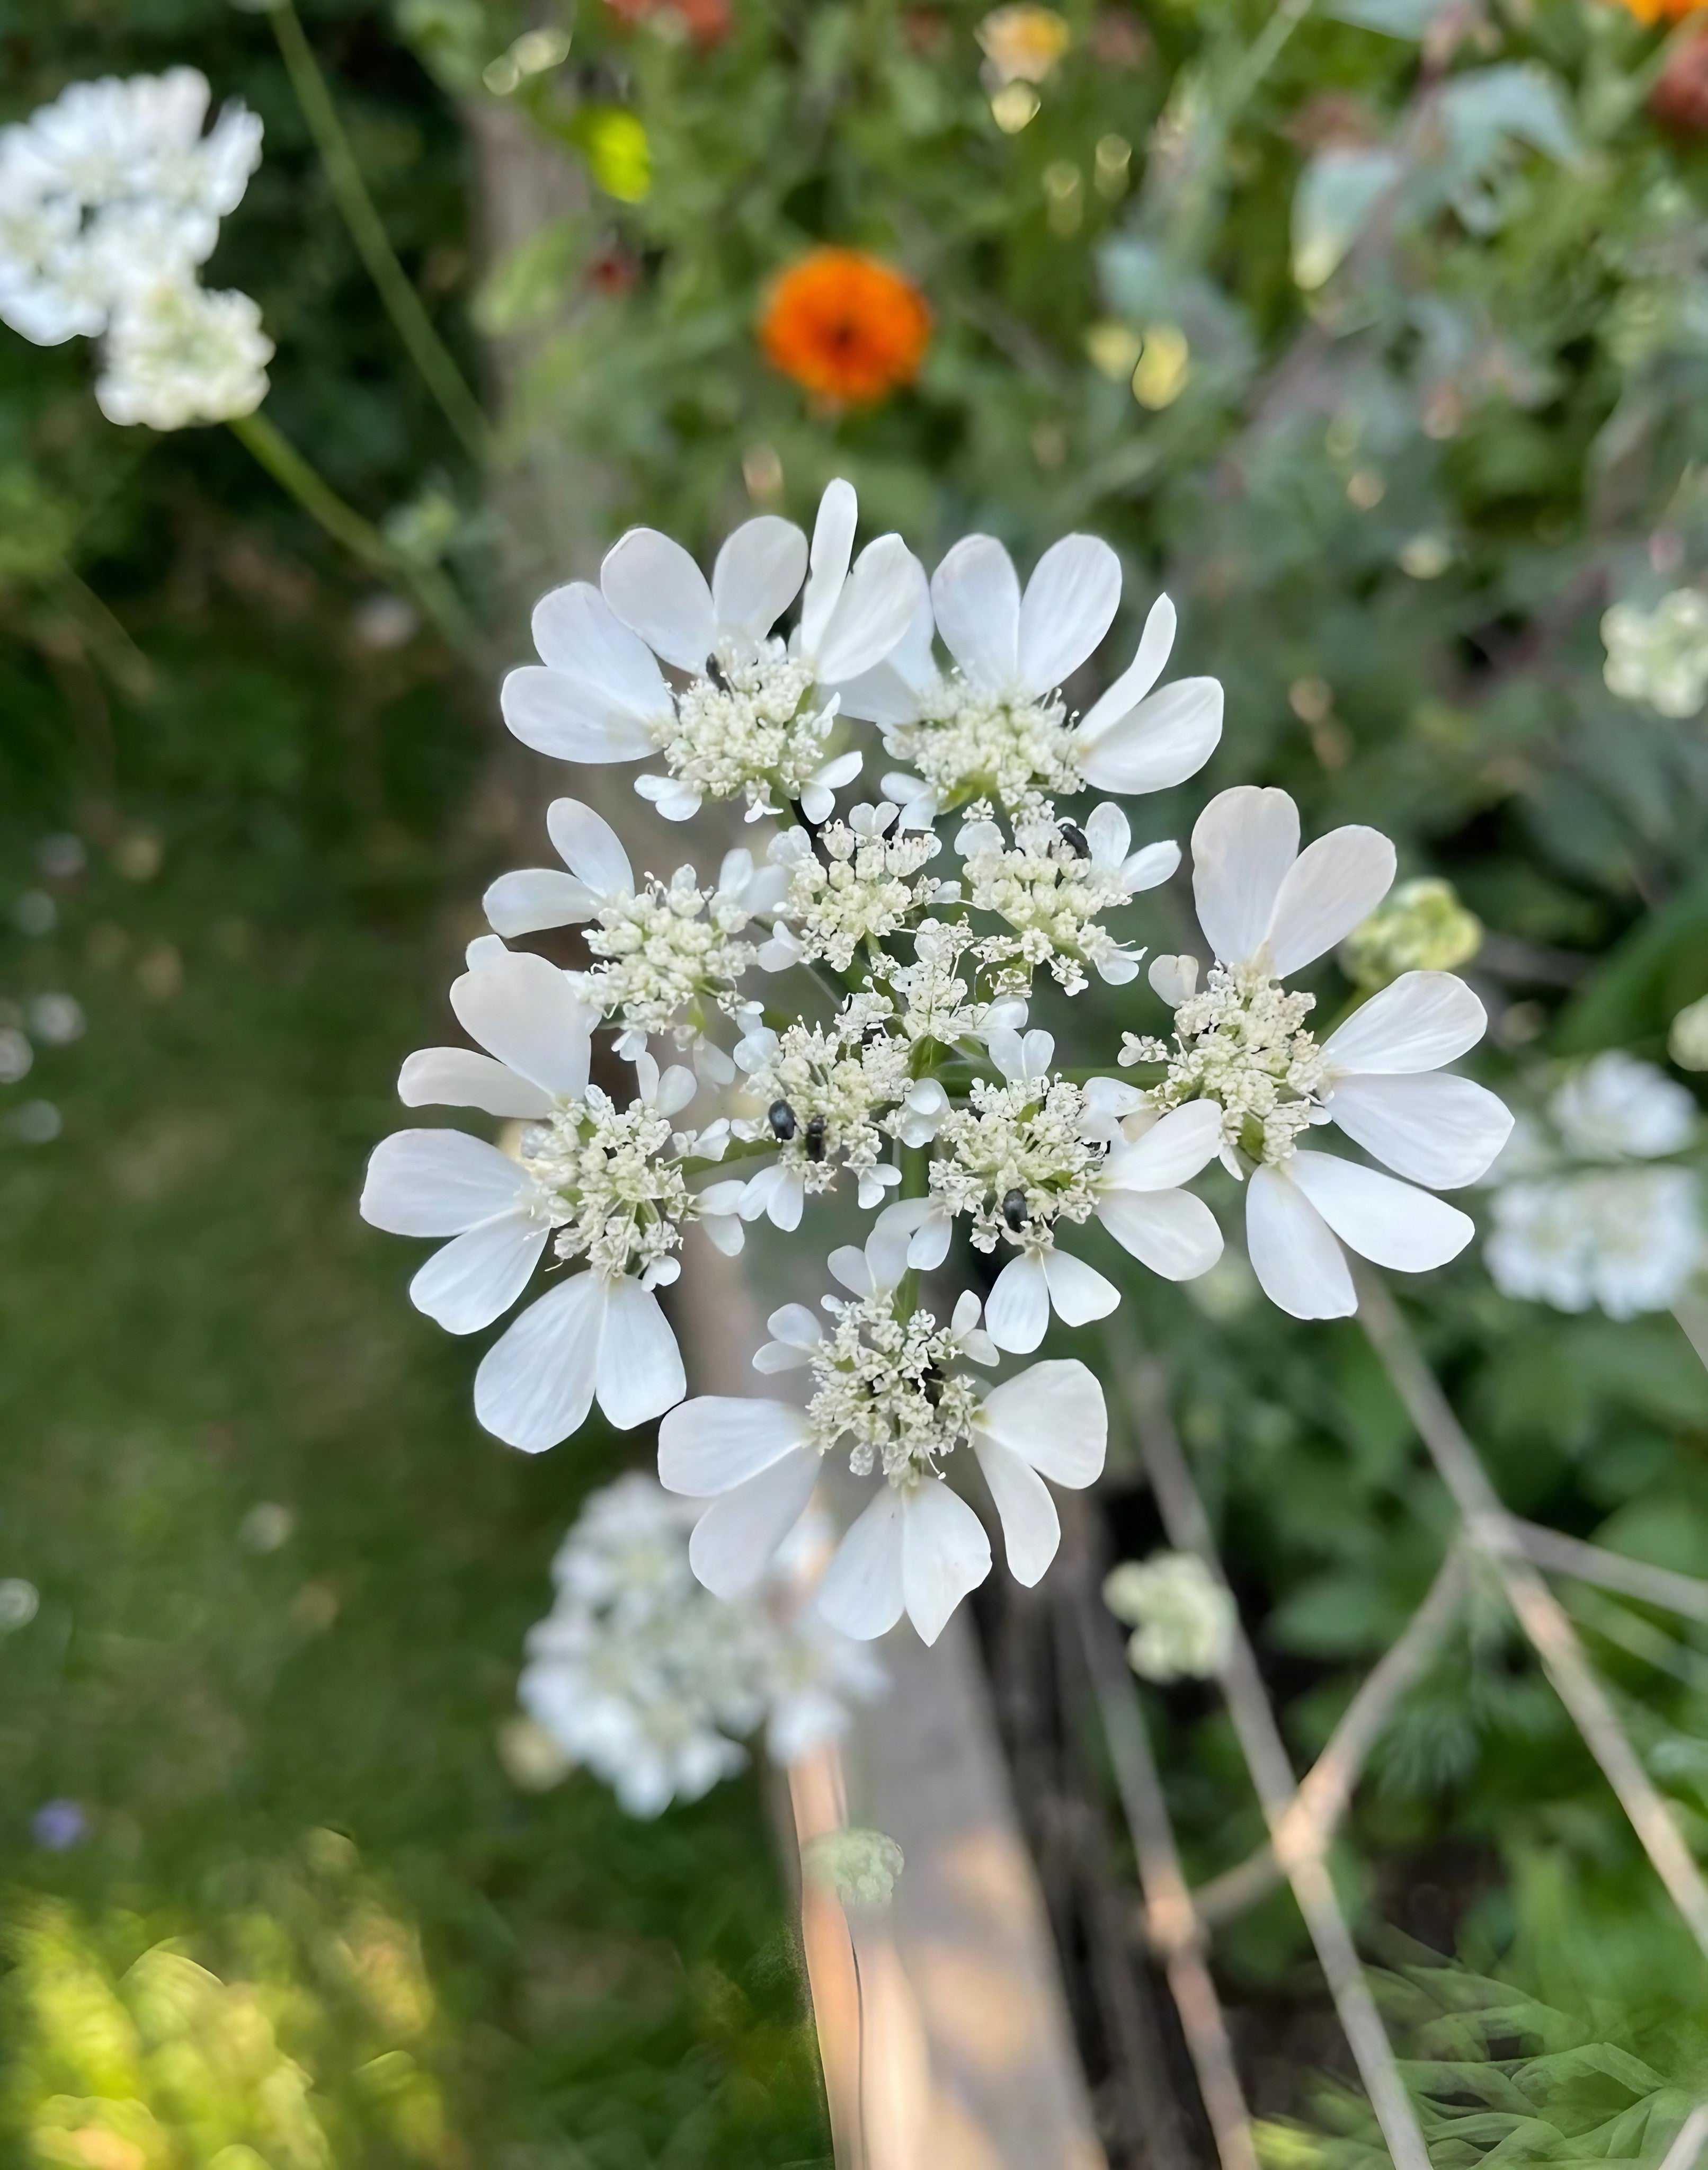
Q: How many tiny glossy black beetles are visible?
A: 5